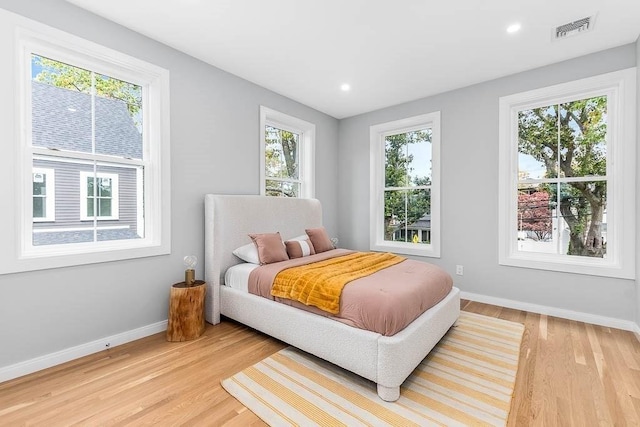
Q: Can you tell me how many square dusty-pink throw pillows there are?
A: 2